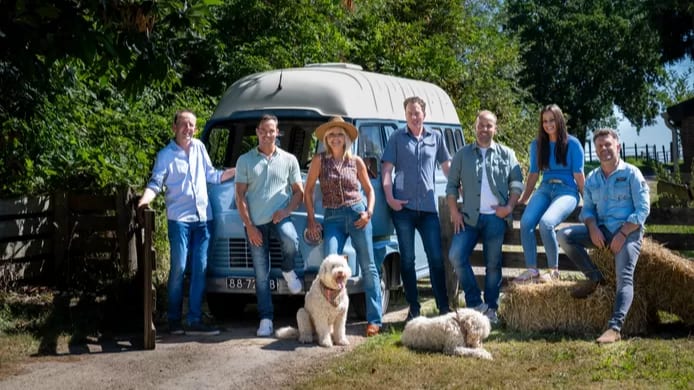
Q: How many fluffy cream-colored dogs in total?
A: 2